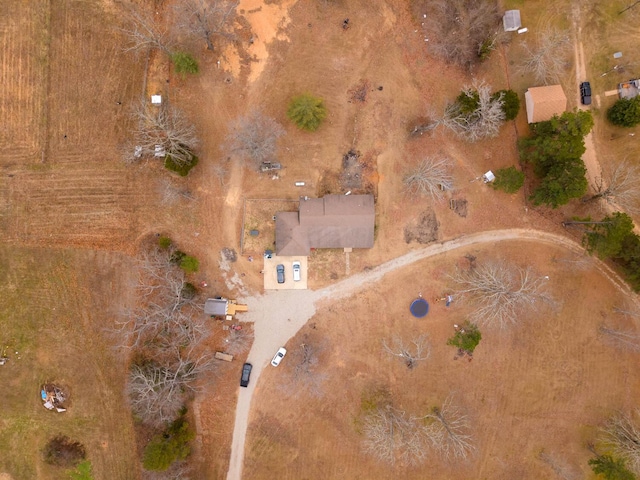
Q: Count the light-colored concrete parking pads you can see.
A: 1